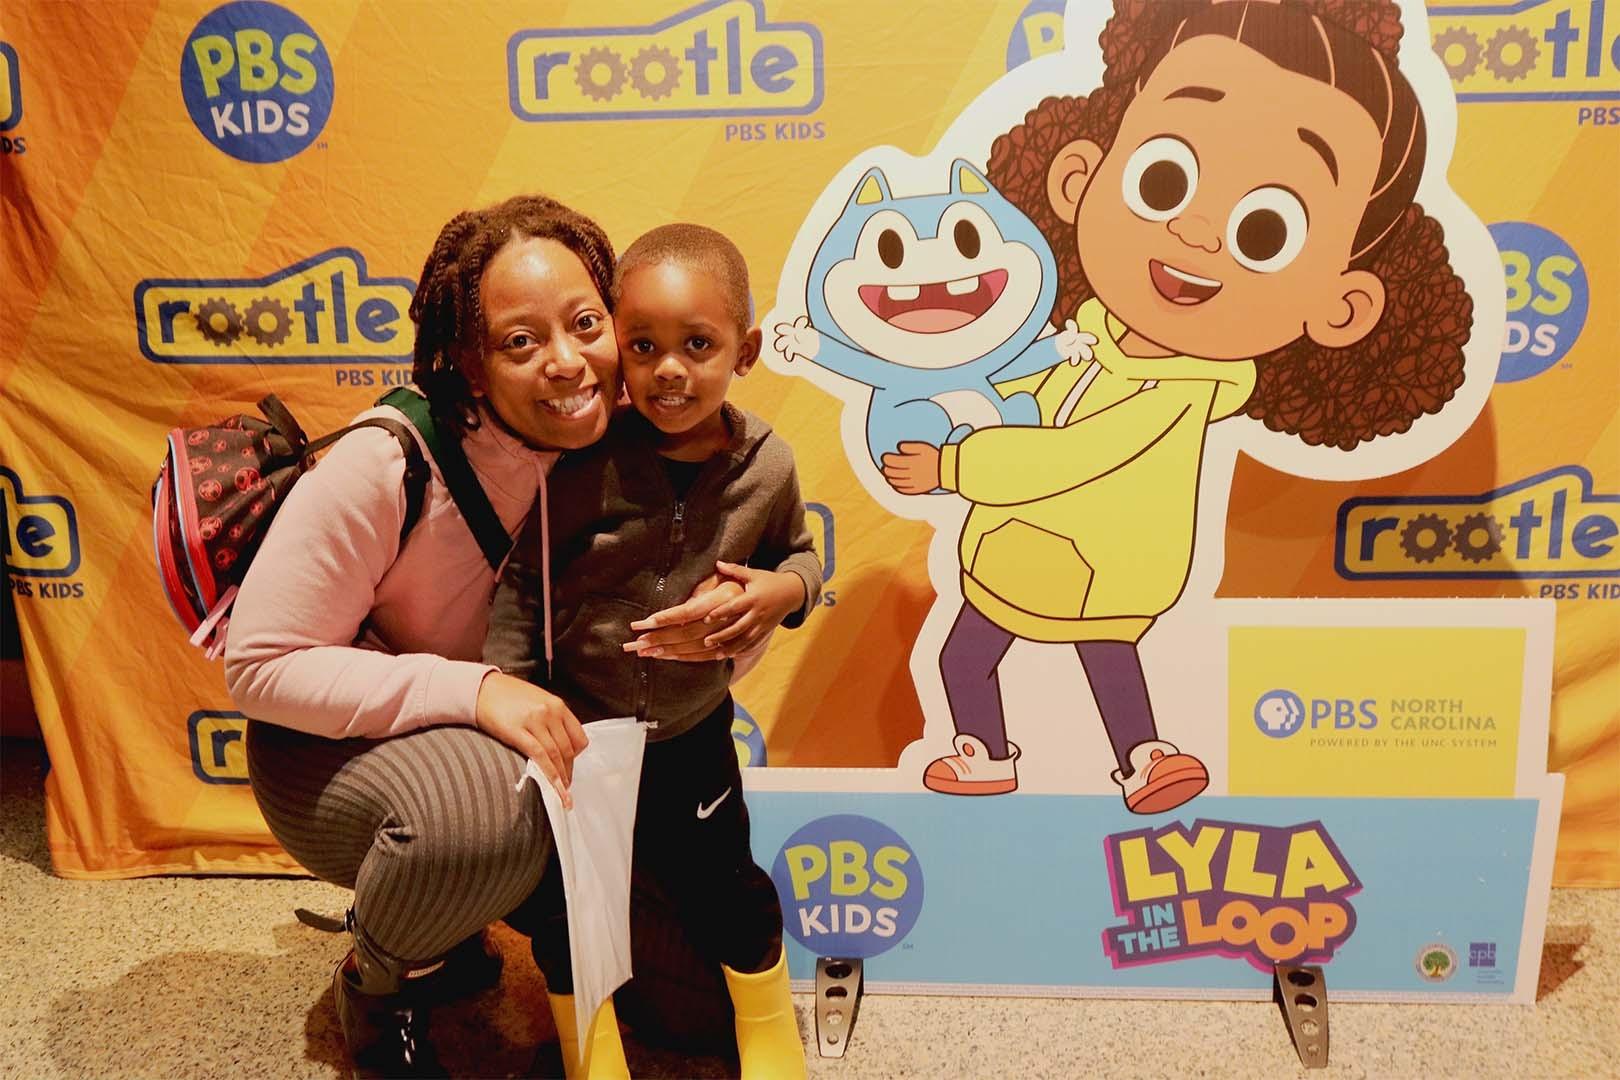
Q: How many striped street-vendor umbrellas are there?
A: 0